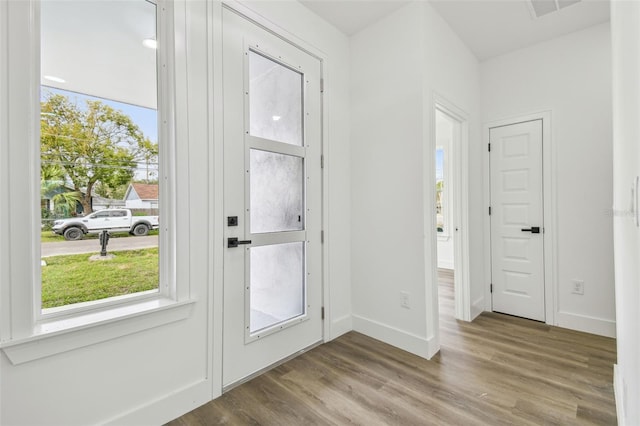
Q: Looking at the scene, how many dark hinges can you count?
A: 3